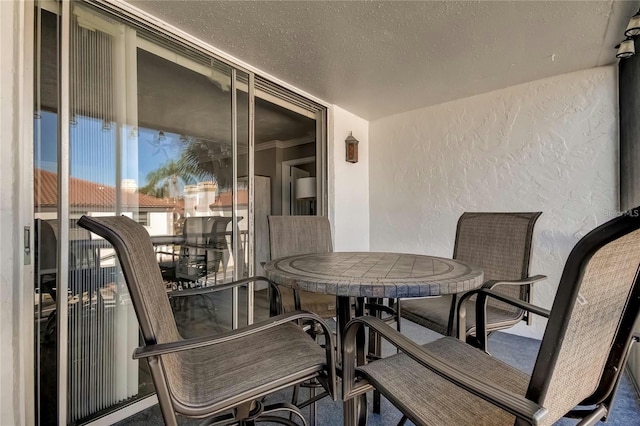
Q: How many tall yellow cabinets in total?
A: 0